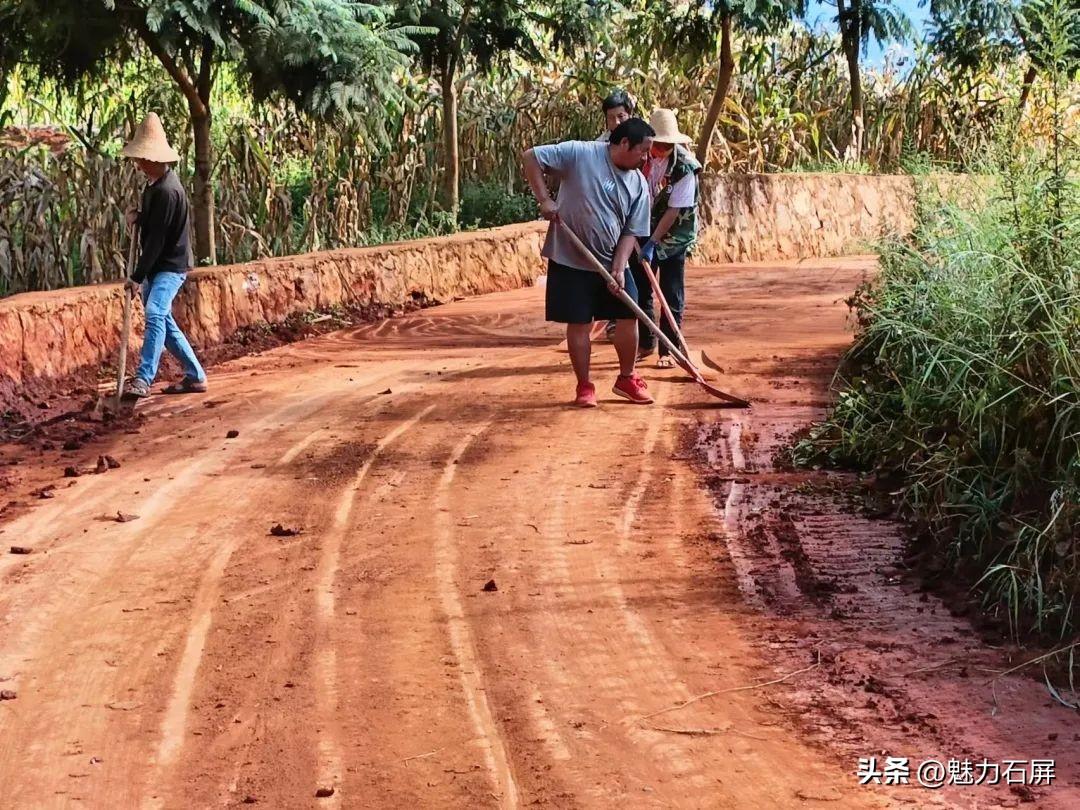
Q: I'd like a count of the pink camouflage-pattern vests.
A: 0